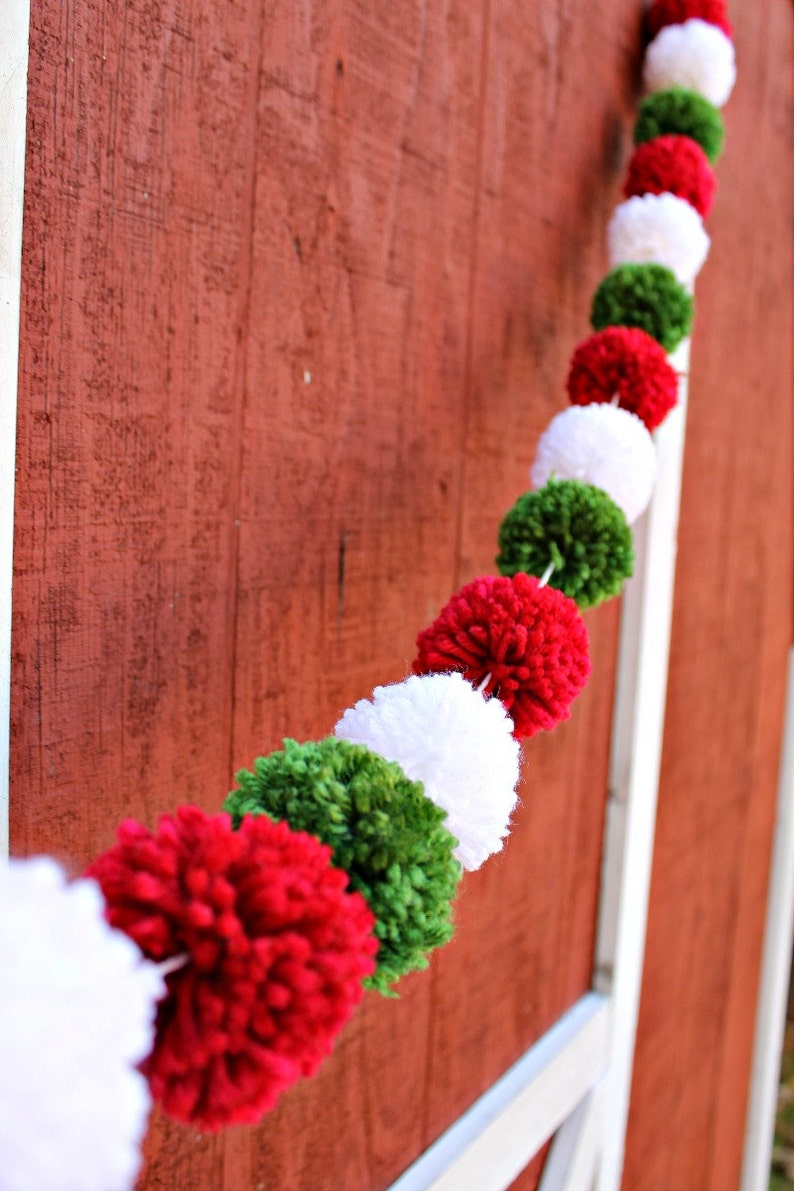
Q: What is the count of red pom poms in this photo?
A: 5